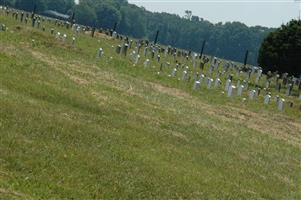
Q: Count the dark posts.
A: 6